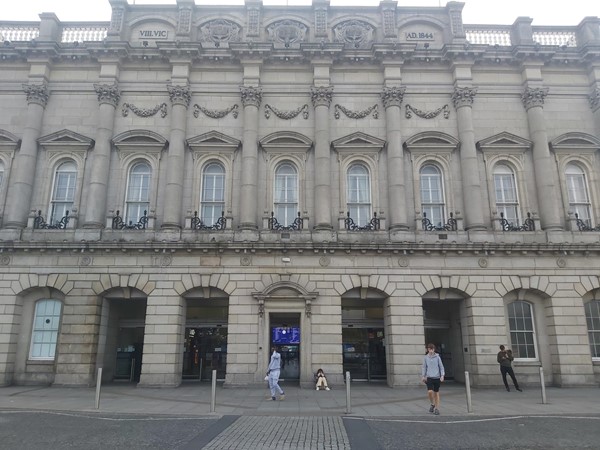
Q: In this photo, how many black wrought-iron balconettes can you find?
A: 8